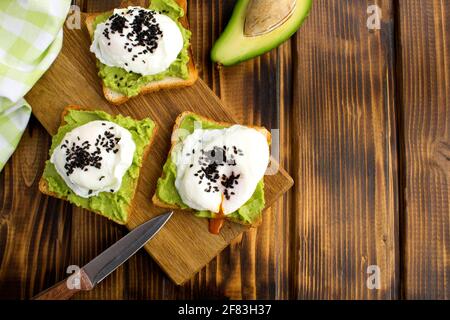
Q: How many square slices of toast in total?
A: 3